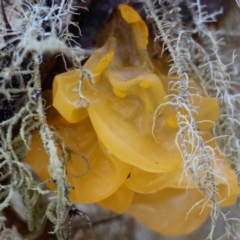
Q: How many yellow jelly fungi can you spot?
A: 1